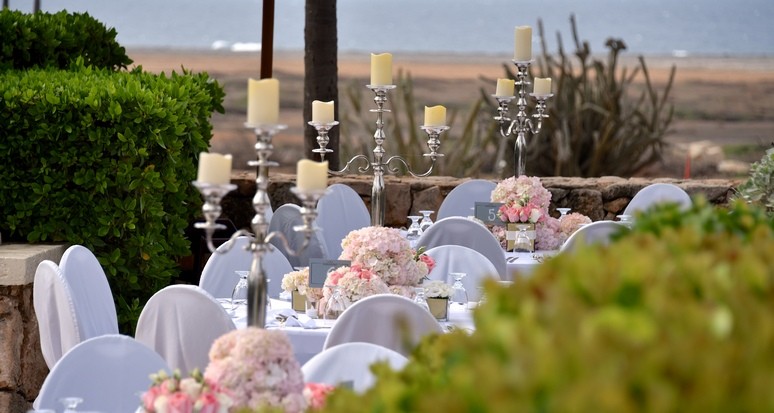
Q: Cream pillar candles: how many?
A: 9